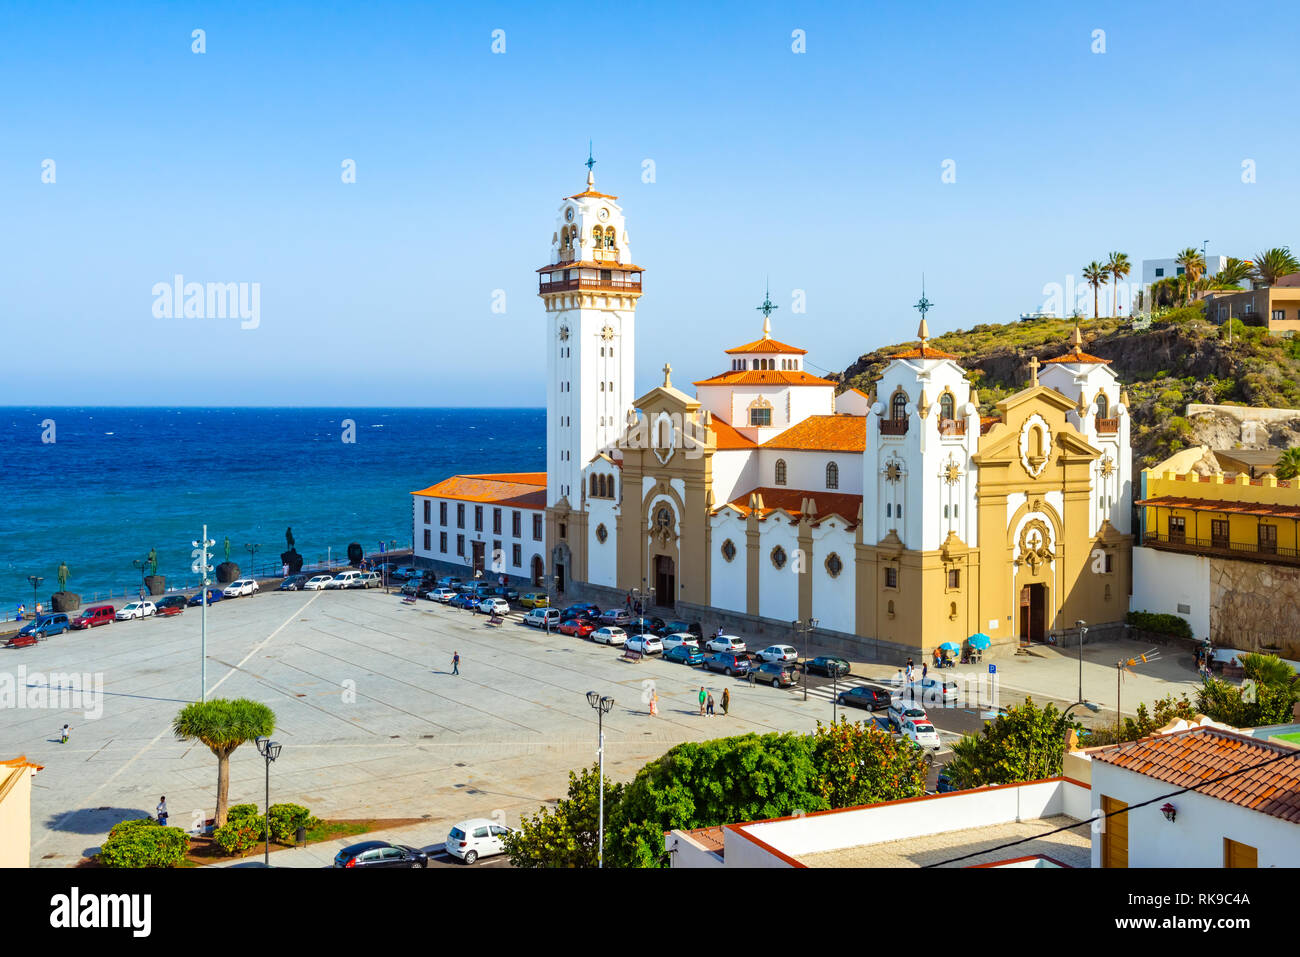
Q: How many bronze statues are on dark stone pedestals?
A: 4